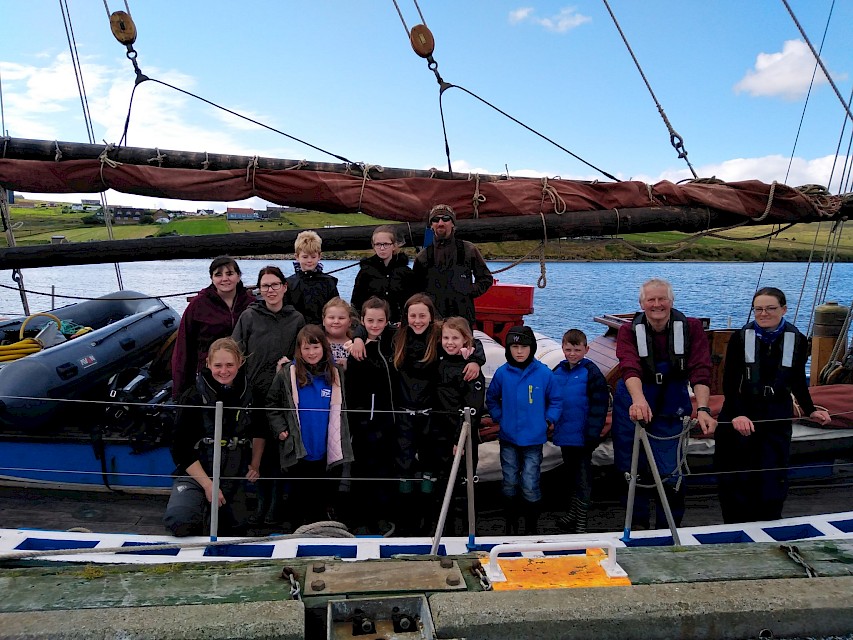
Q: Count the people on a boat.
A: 15